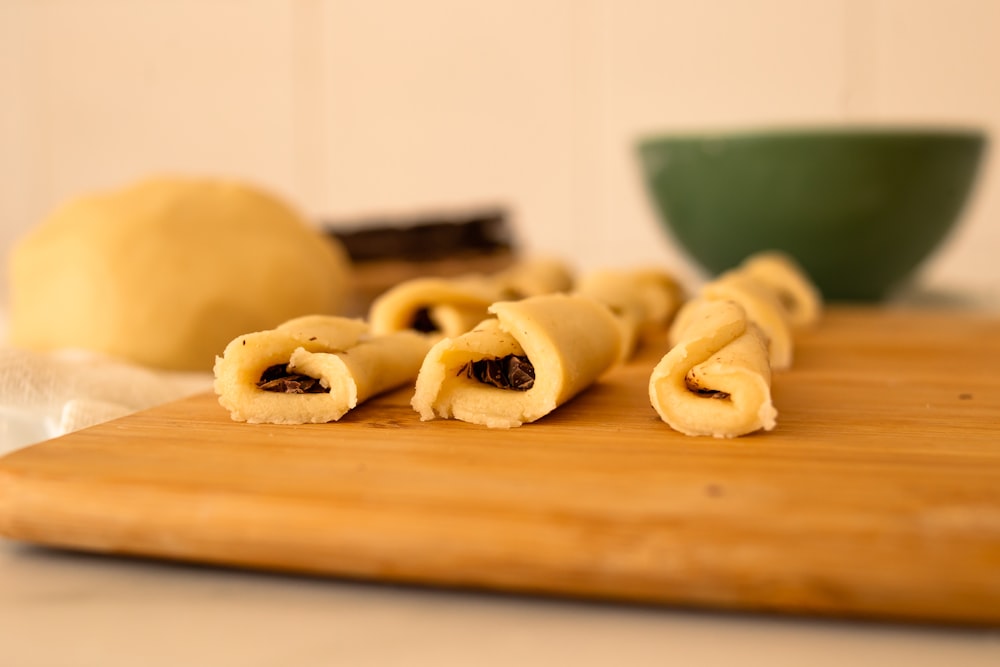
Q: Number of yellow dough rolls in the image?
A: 9